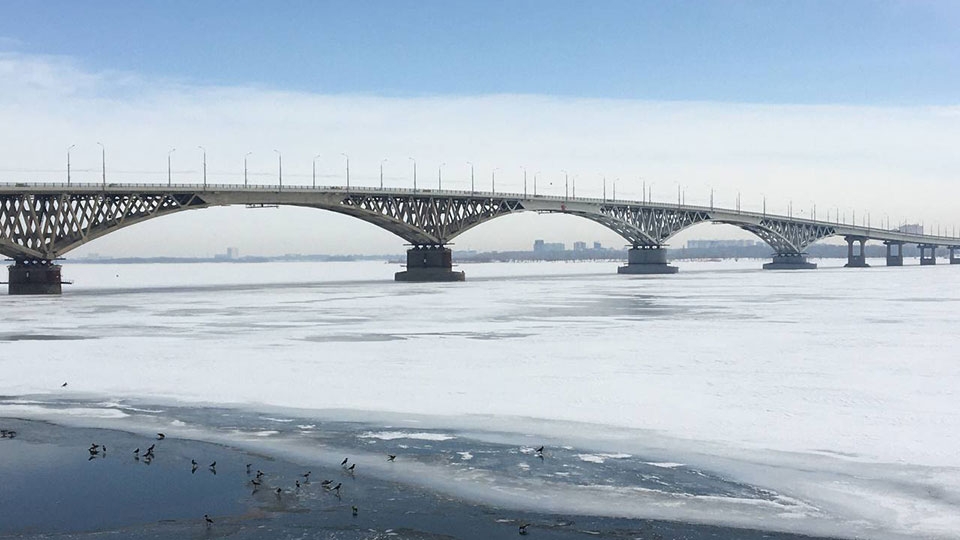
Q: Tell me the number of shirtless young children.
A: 0